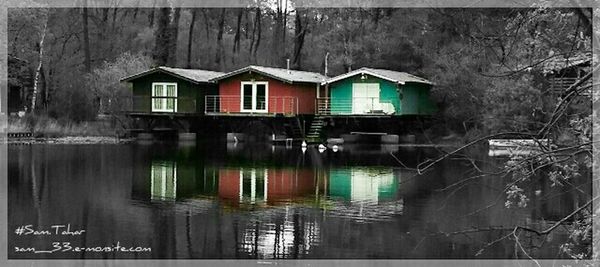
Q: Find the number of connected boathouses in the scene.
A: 3